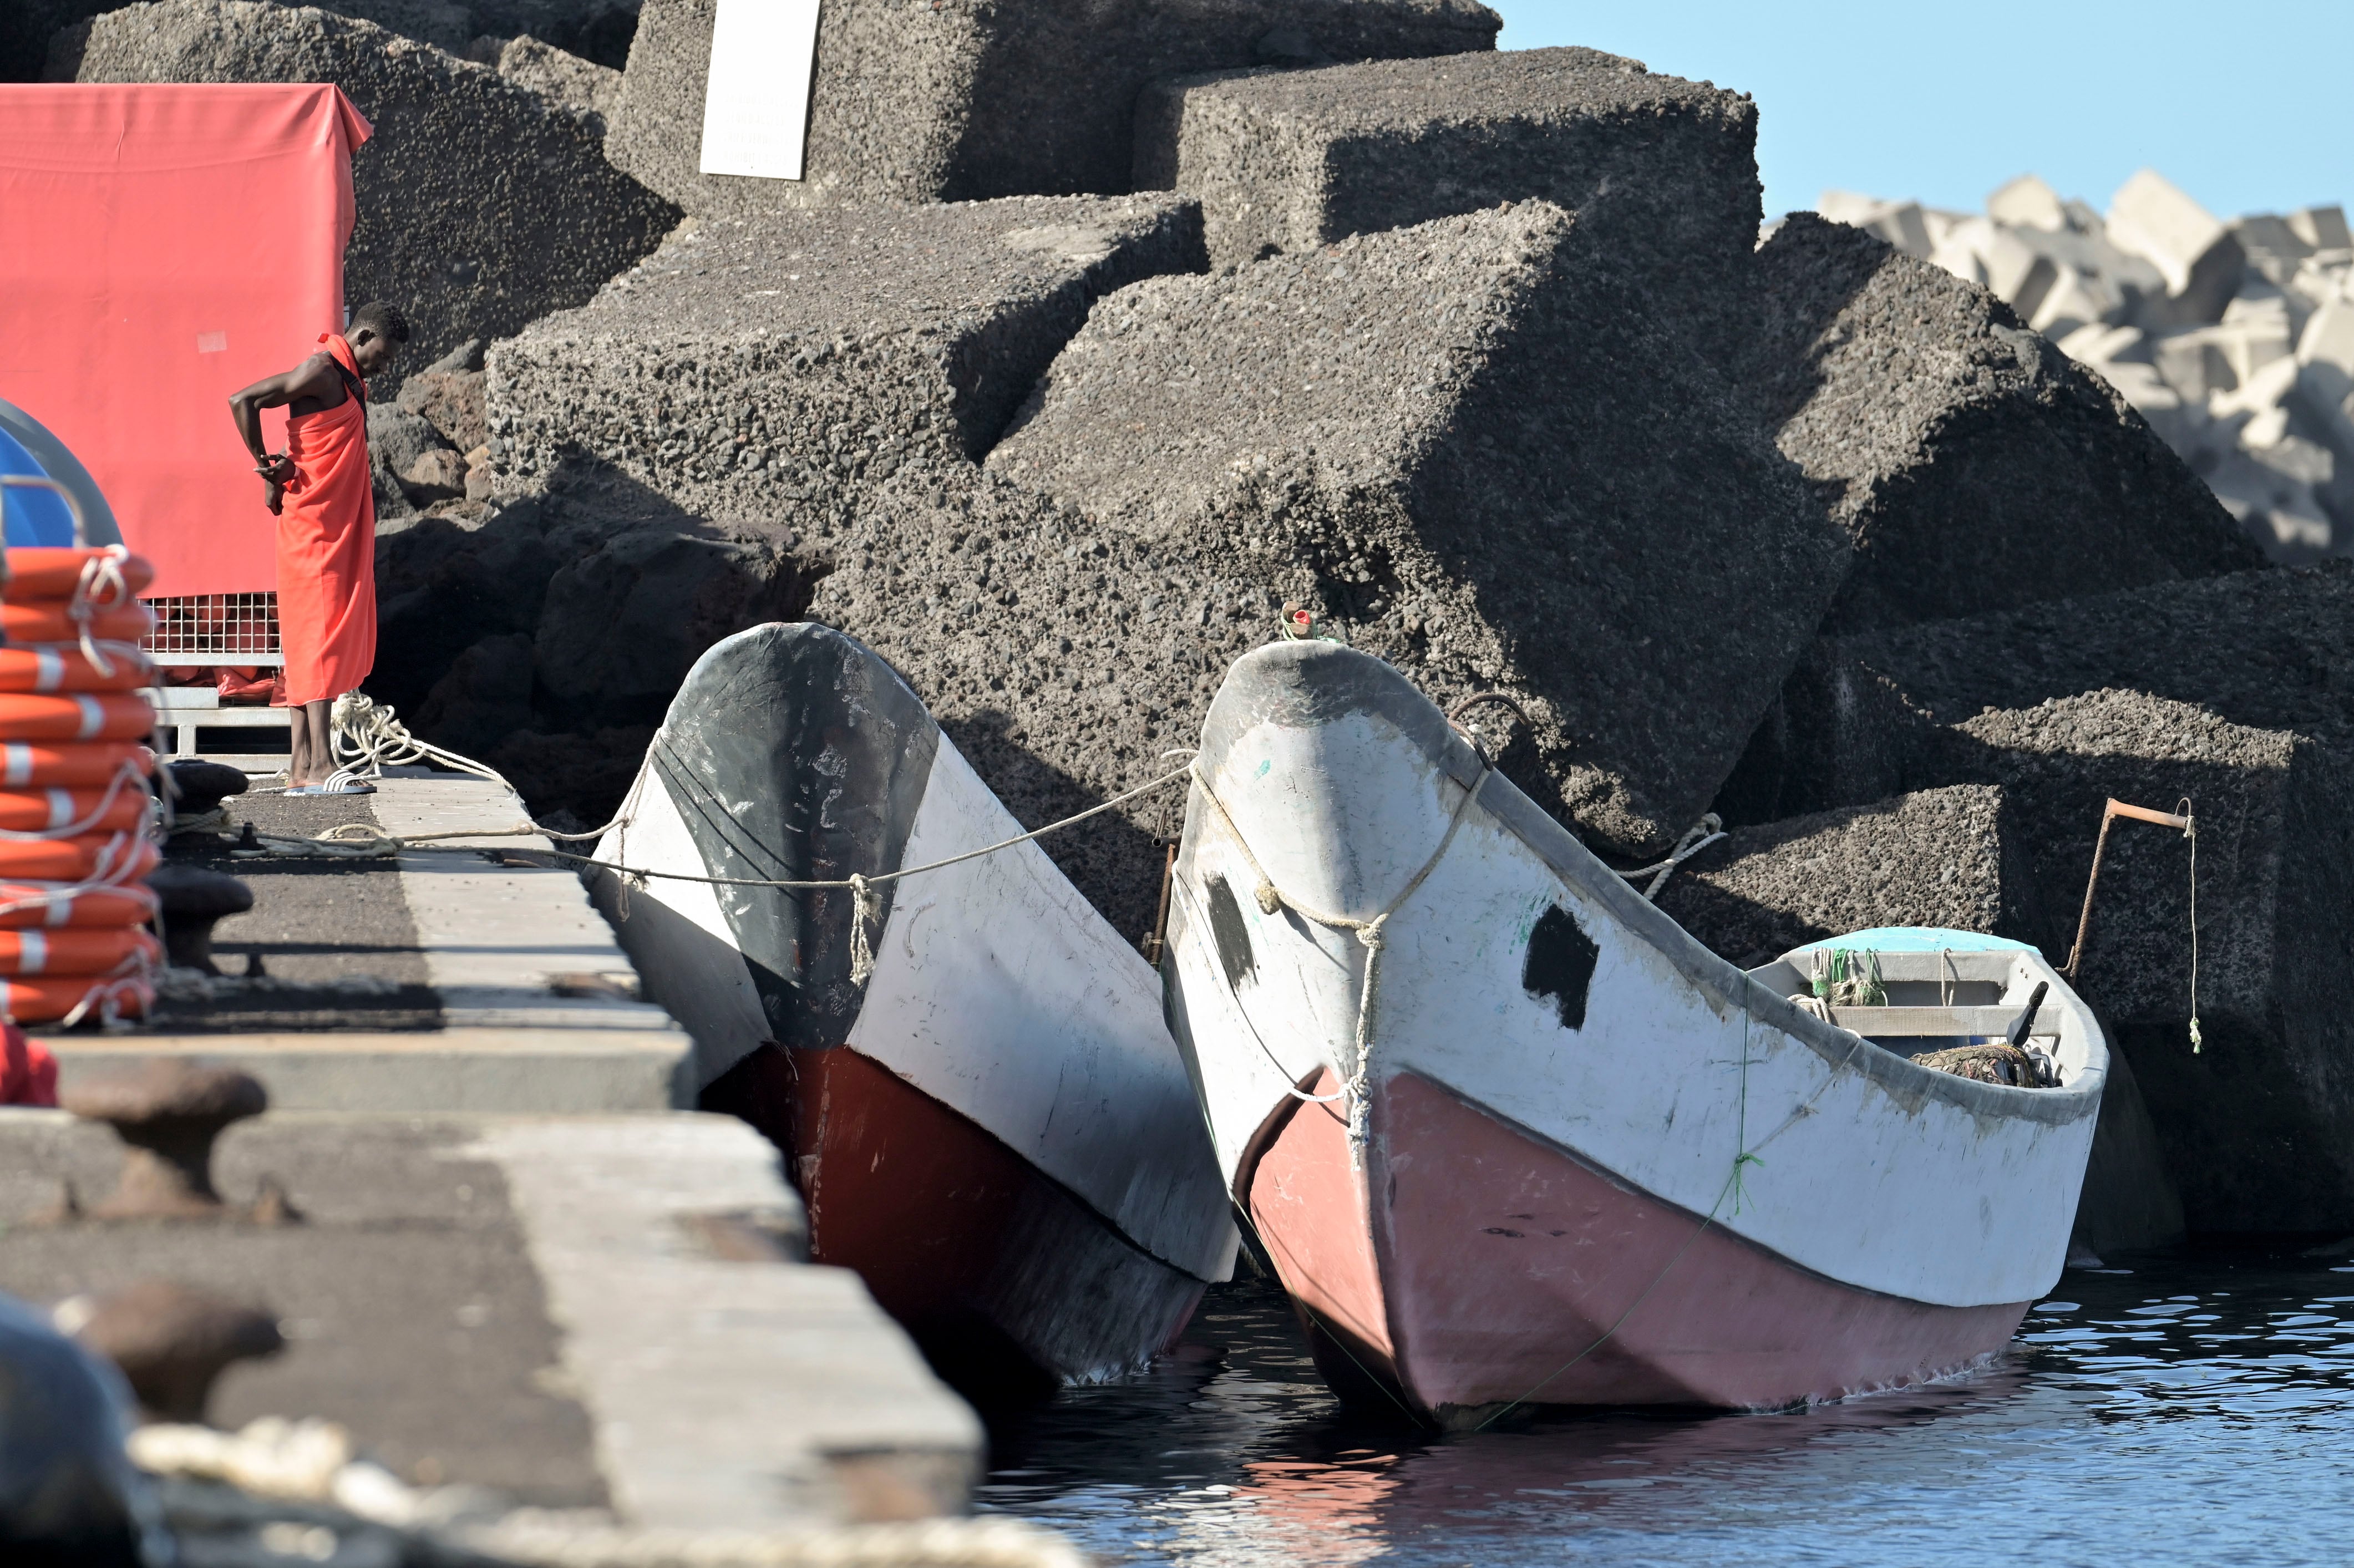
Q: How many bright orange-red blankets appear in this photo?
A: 1